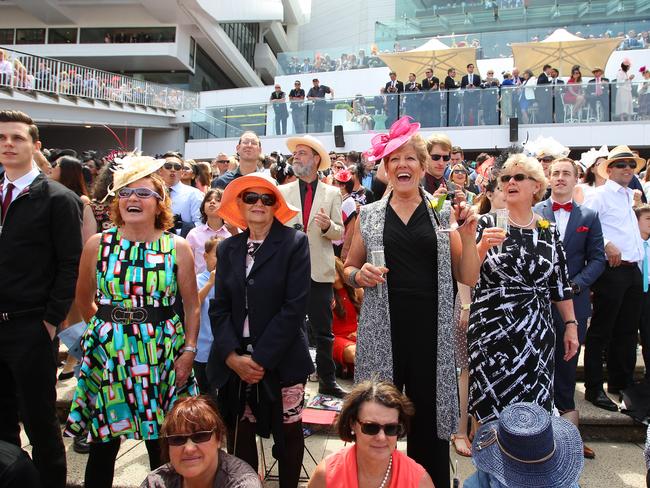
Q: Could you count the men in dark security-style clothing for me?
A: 3